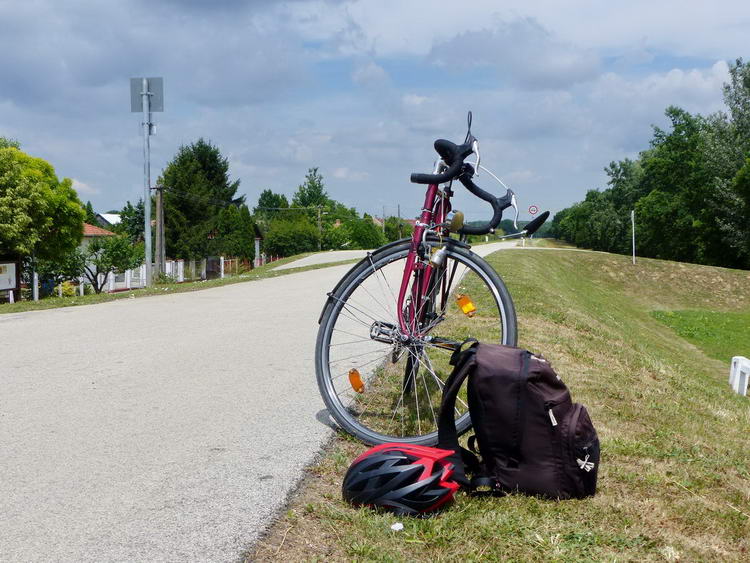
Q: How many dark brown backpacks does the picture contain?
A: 1